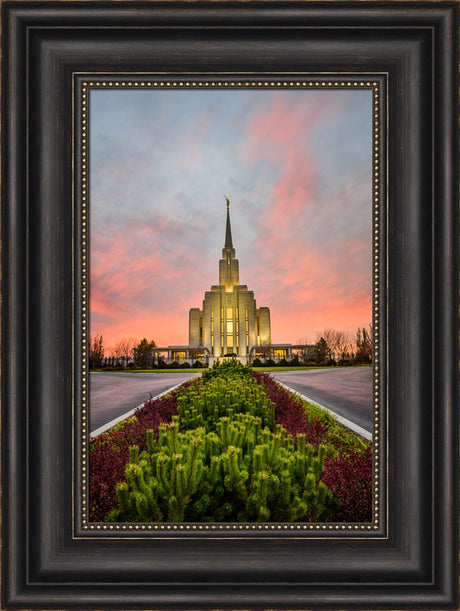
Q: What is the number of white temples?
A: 1